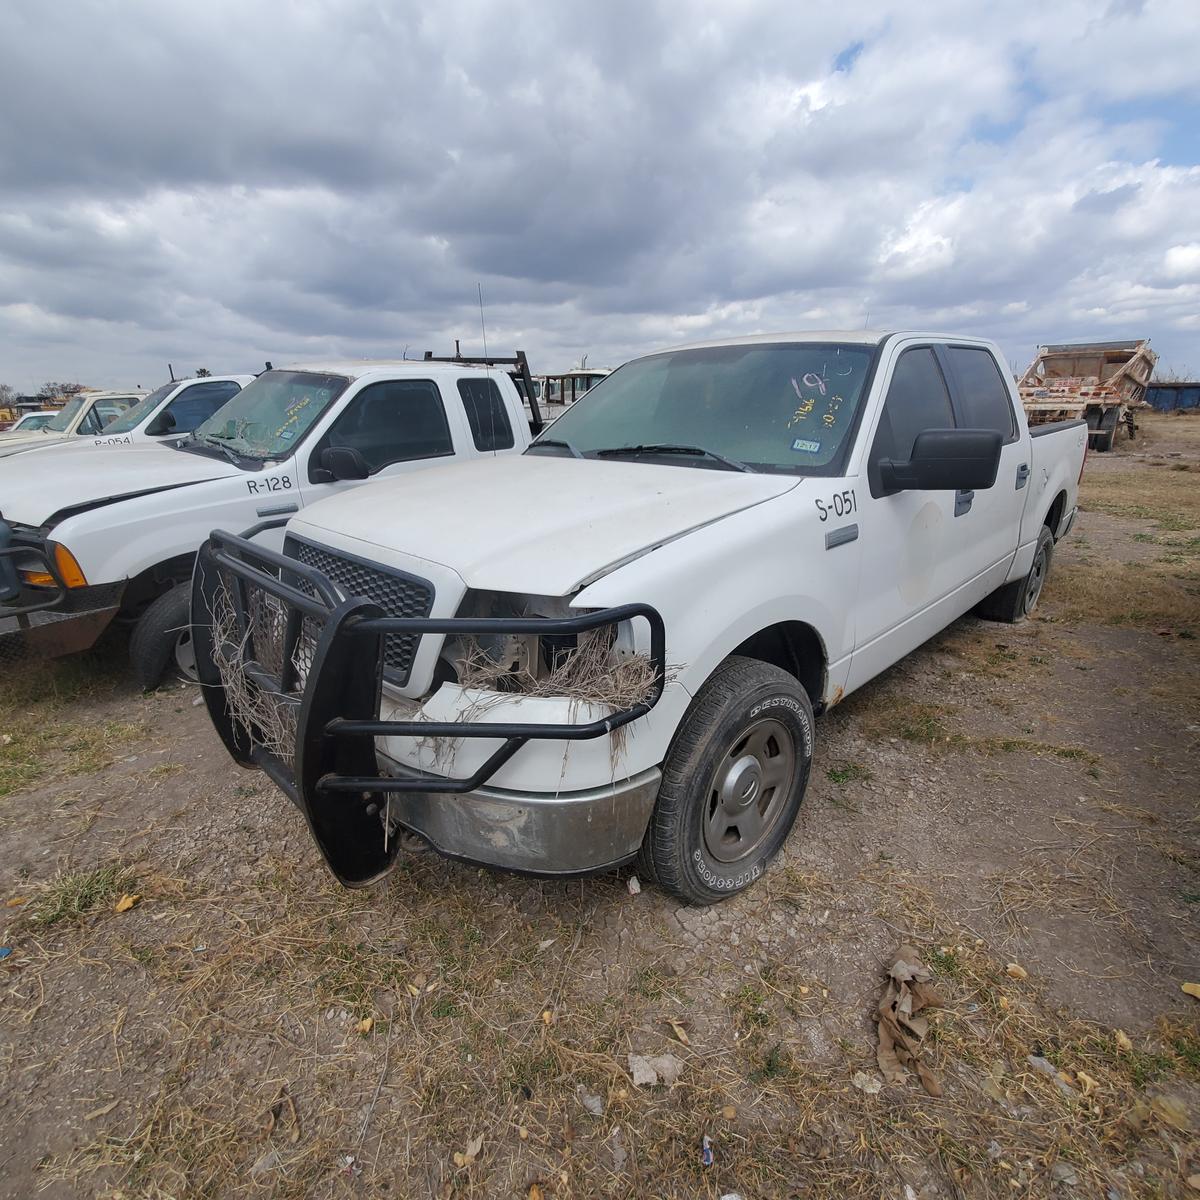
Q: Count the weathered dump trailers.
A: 1